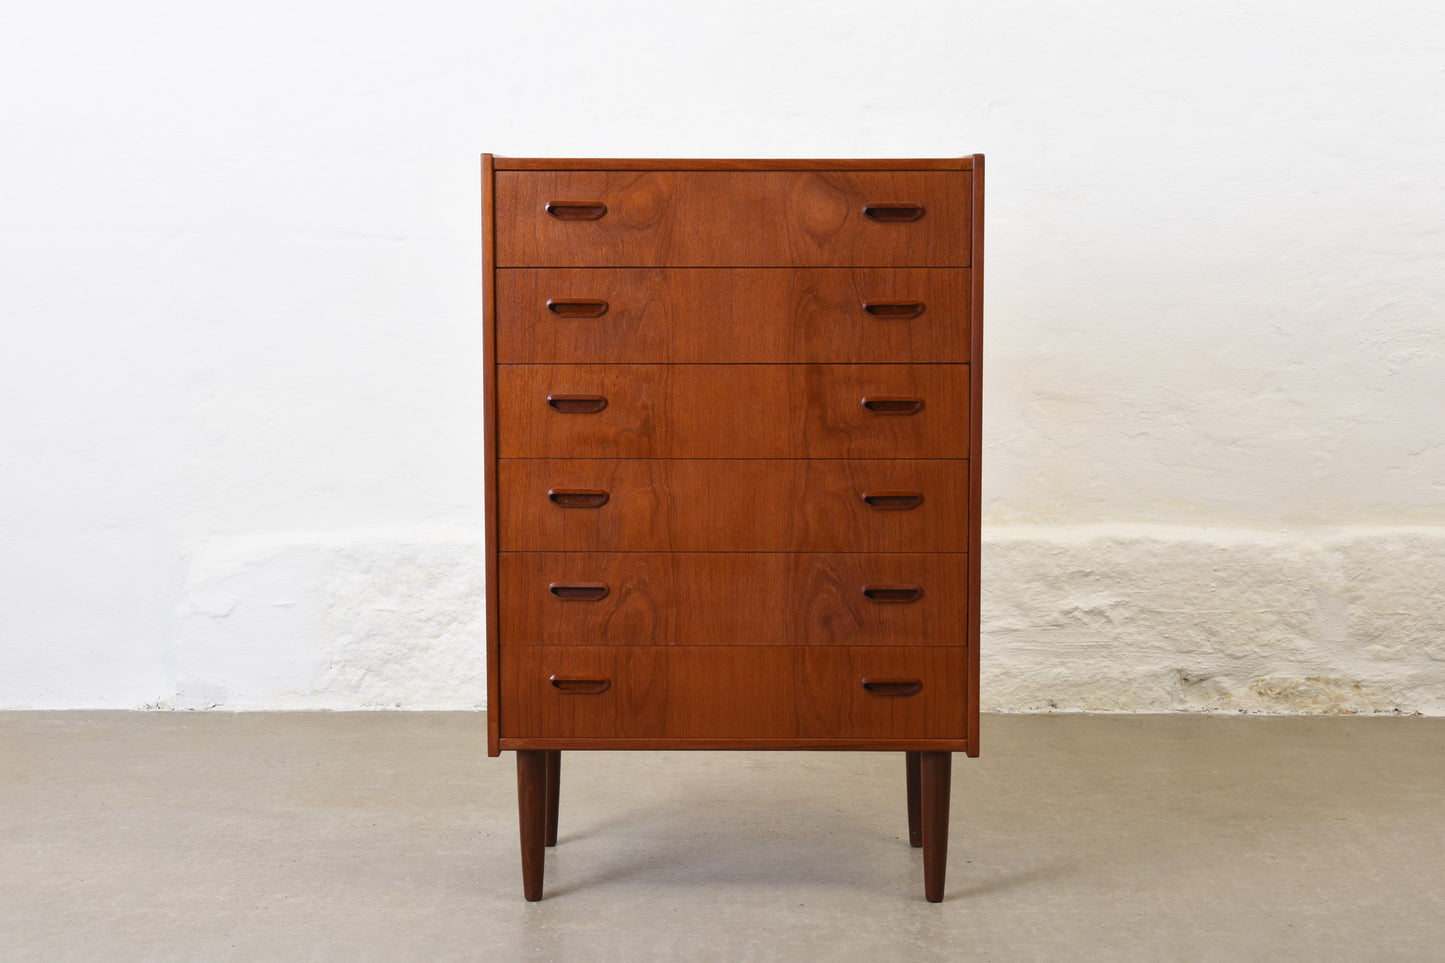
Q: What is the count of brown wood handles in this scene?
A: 12